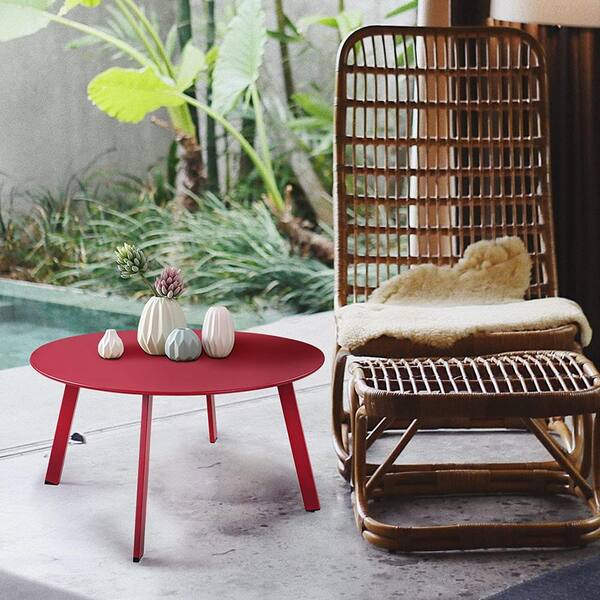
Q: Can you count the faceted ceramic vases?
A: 4